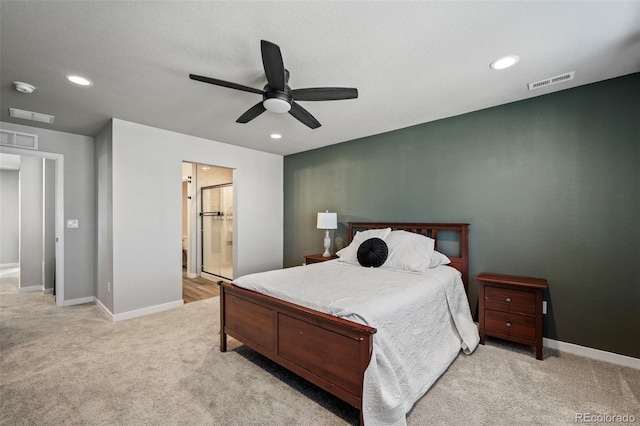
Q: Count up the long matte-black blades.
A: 5